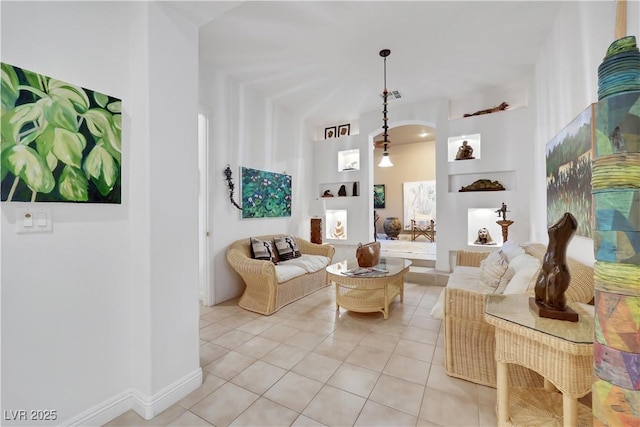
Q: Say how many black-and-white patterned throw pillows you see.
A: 2